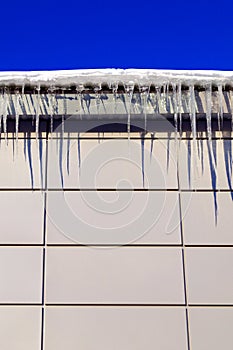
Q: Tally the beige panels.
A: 12